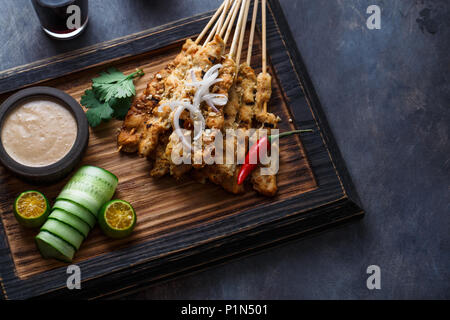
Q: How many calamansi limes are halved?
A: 2